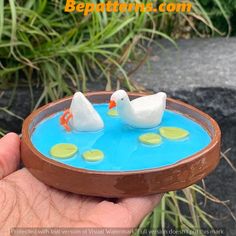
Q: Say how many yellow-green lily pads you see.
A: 5